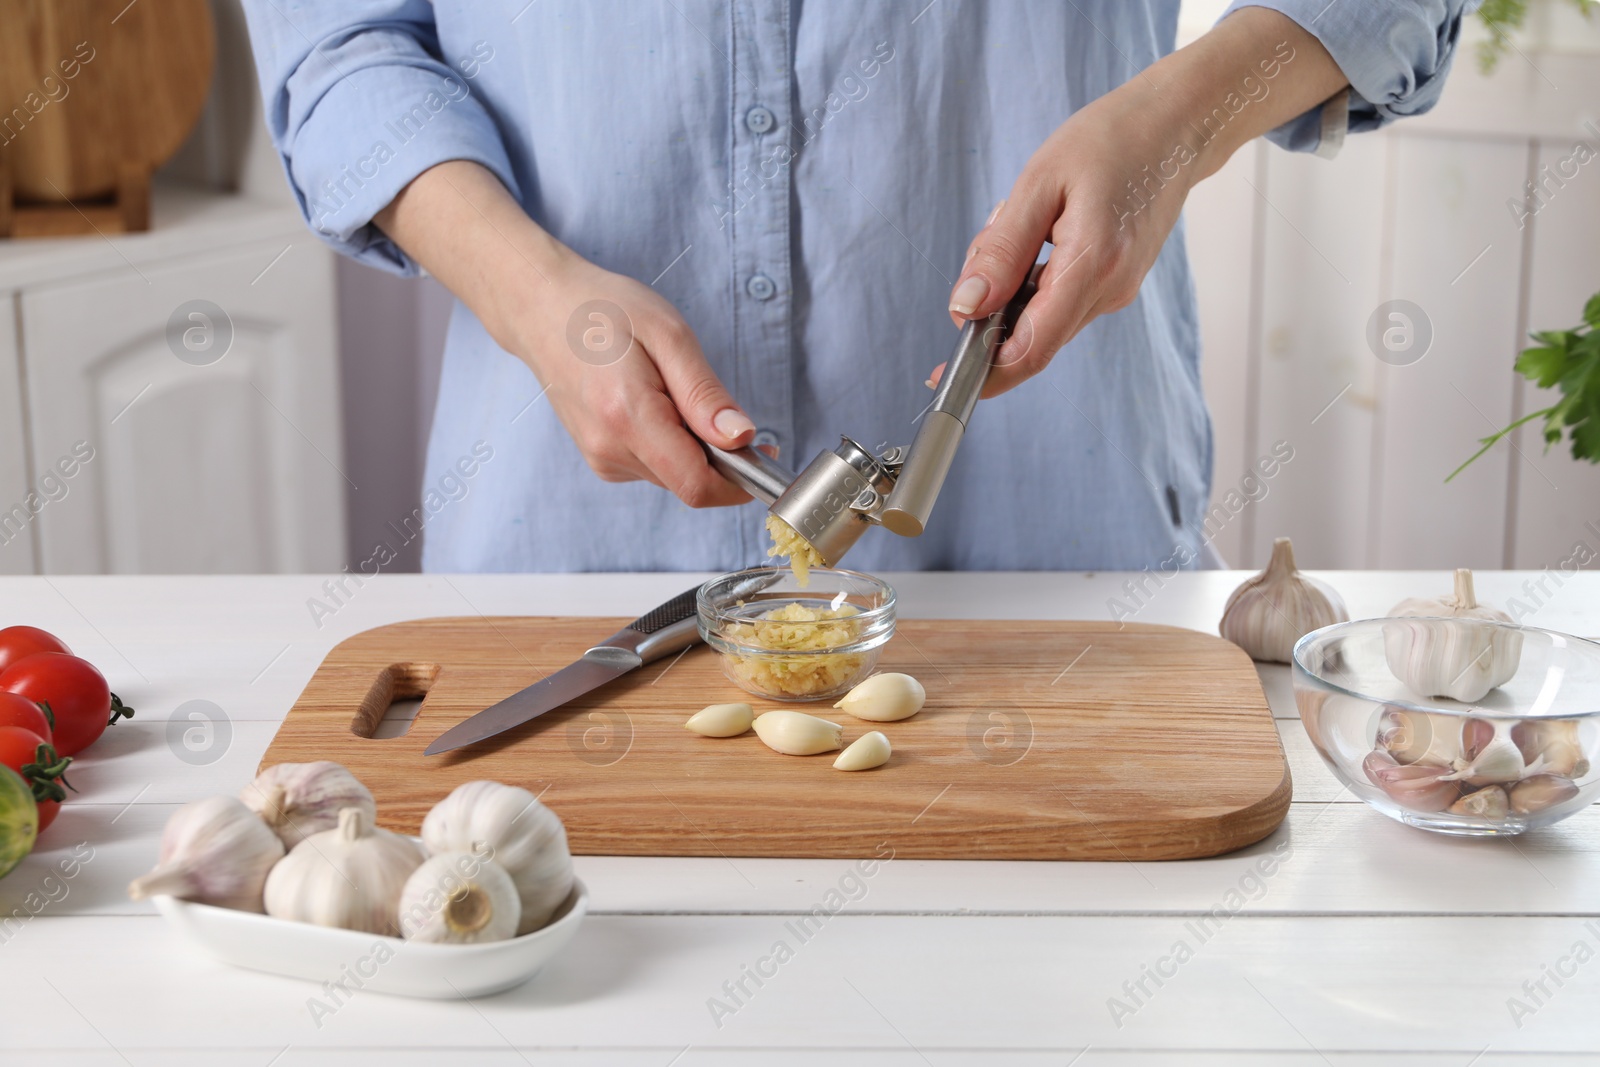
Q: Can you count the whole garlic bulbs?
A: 7